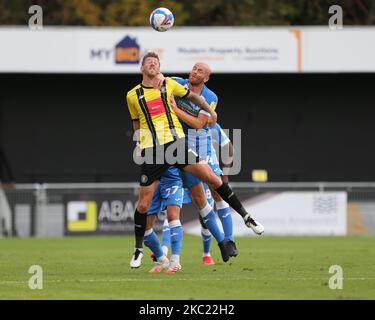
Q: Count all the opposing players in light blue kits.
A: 3